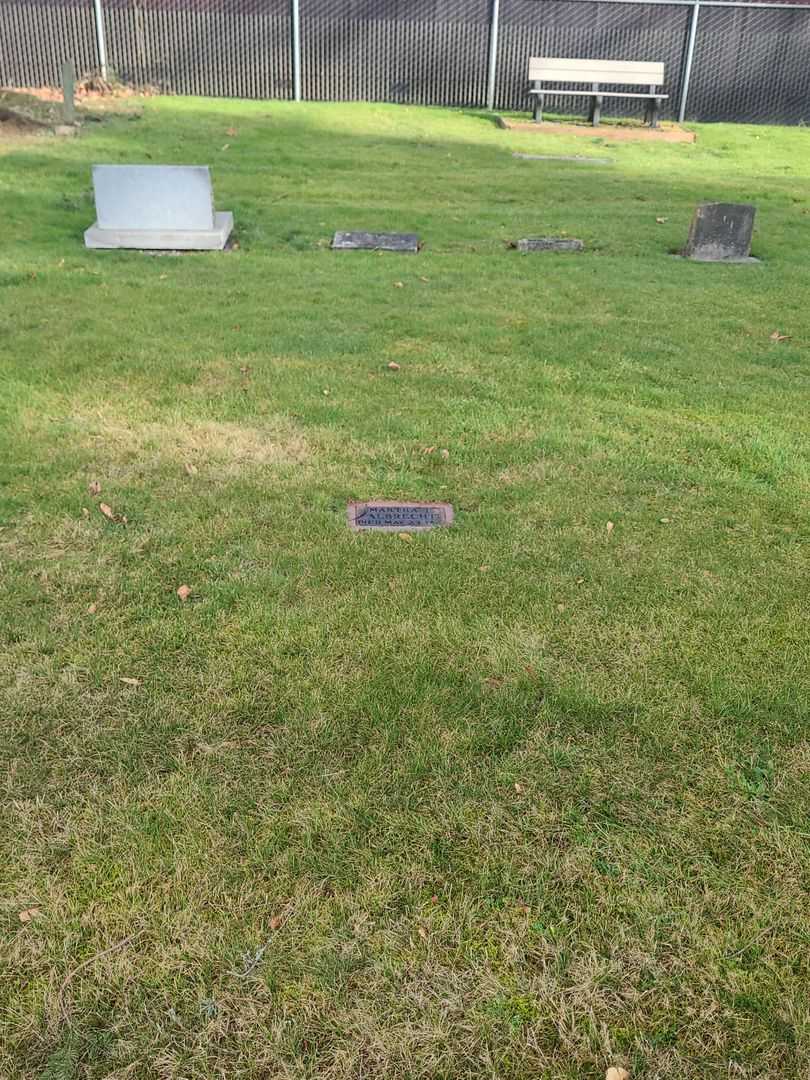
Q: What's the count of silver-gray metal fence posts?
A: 4